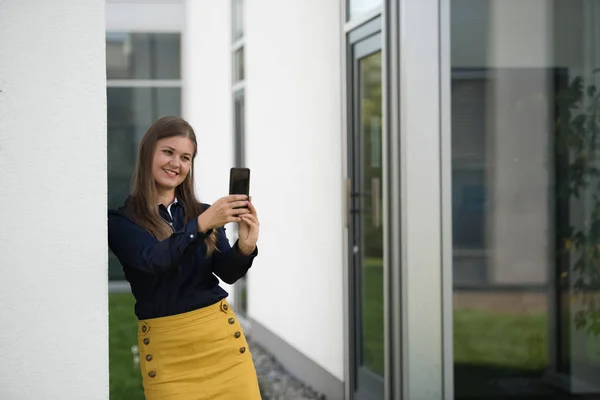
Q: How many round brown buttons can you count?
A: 8